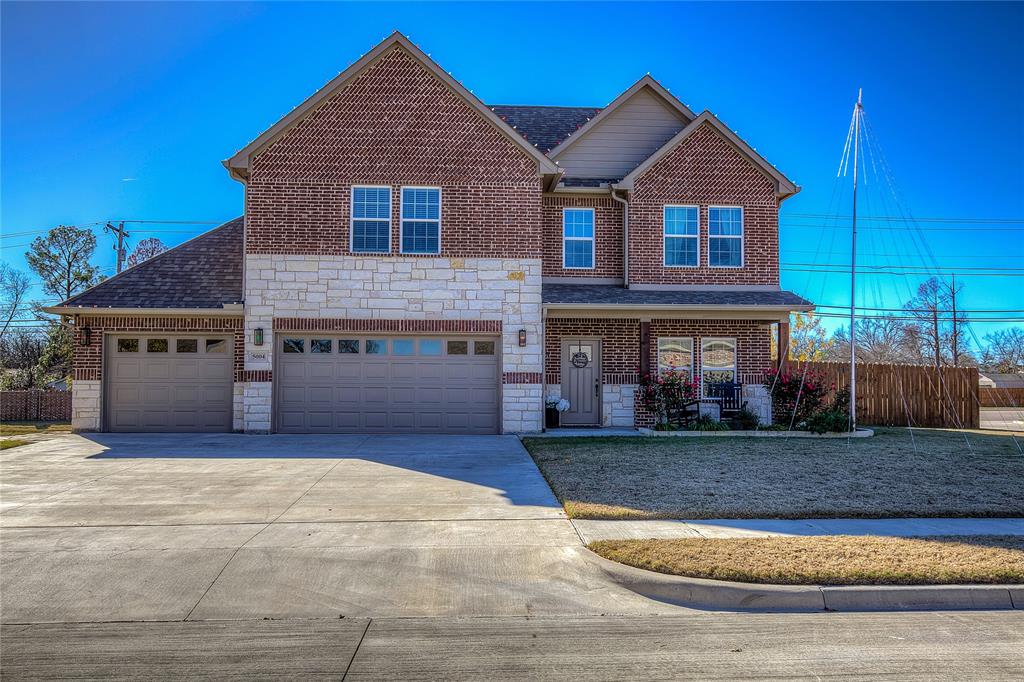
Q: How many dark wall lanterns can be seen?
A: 3